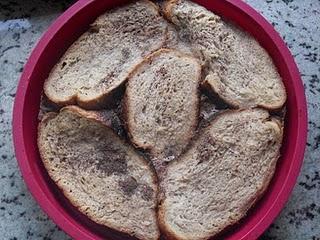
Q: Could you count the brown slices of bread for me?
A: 5